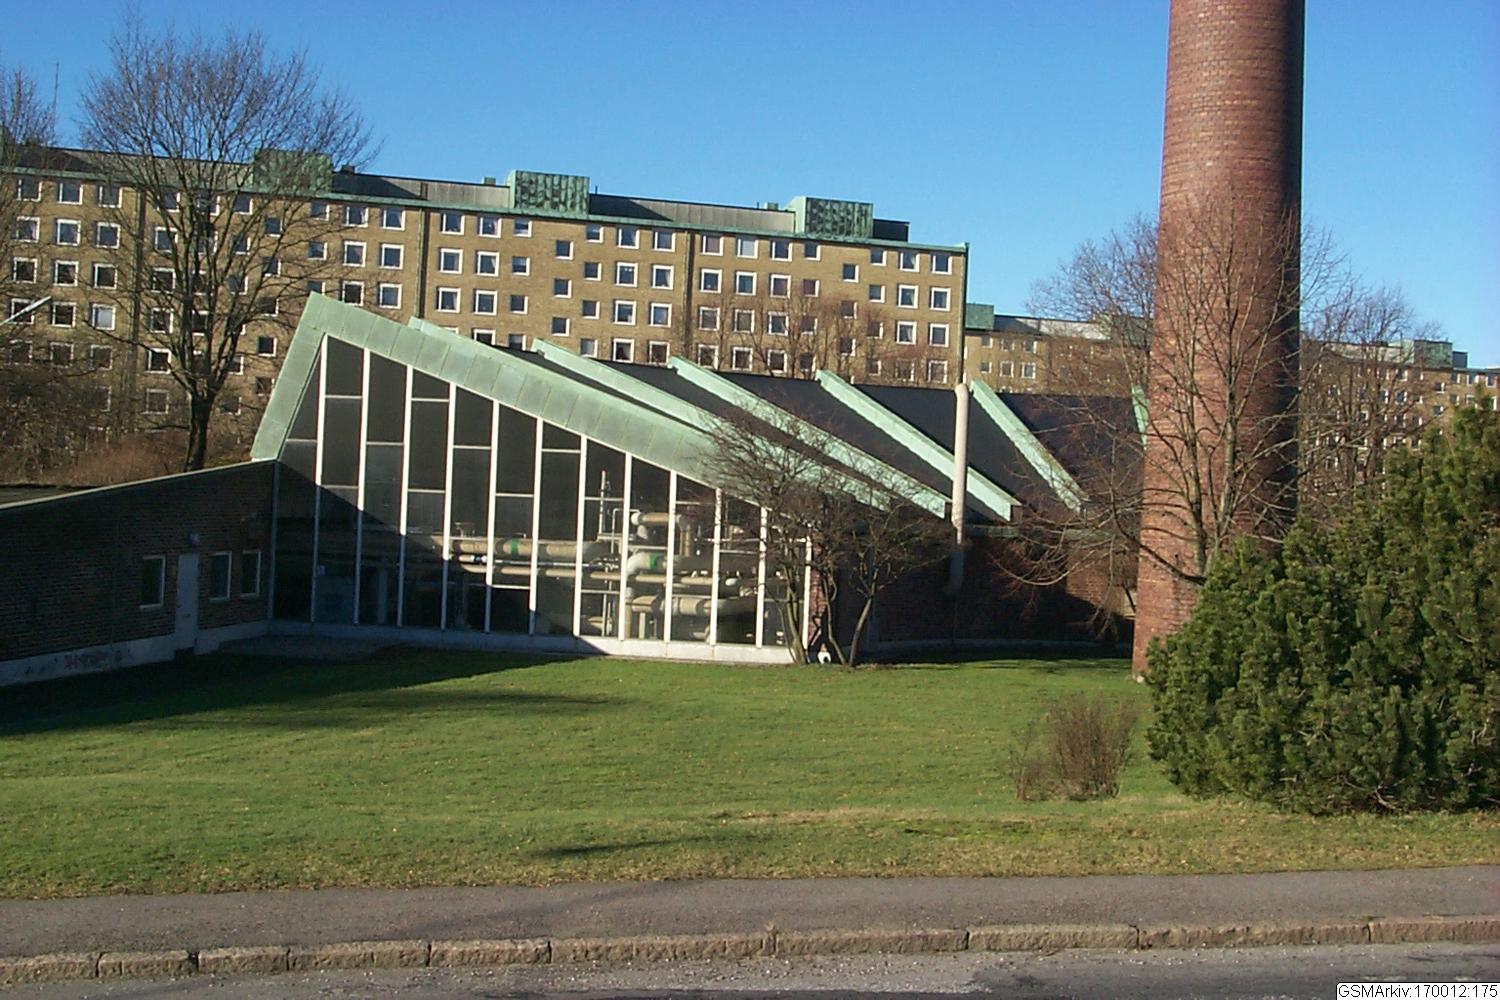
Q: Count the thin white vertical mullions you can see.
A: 12